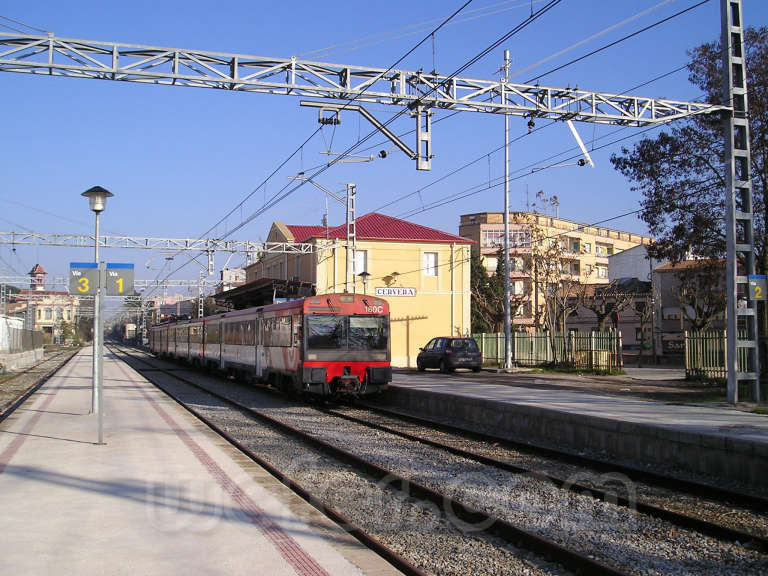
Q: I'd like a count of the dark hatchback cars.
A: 1